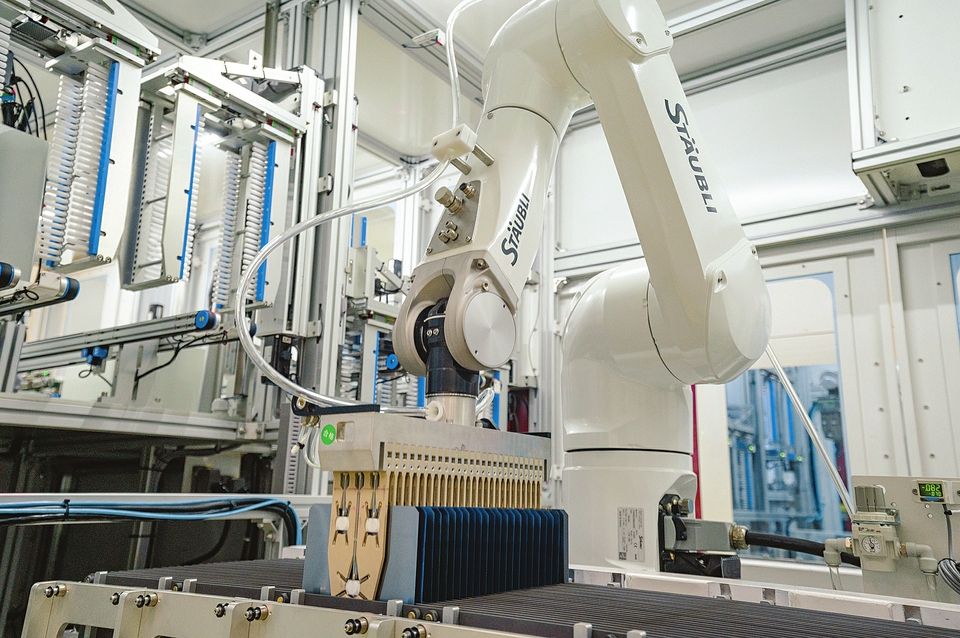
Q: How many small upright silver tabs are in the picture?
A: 9